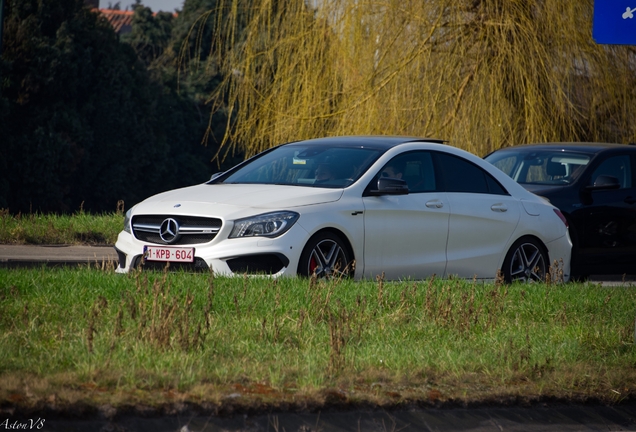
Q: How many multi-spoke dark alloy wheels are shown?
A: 2